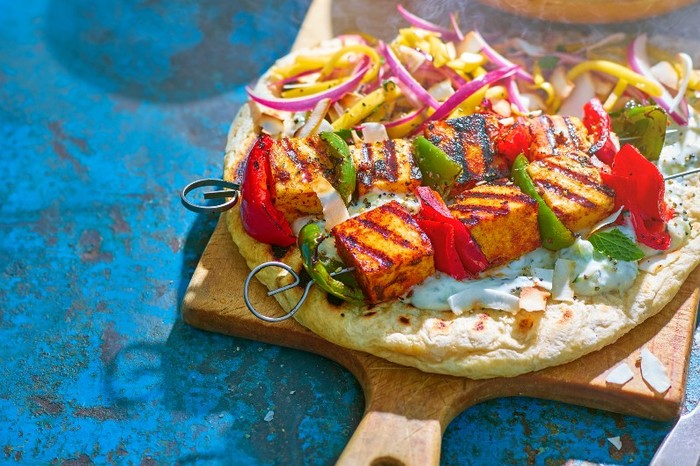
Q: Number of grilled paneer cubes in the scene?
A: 7